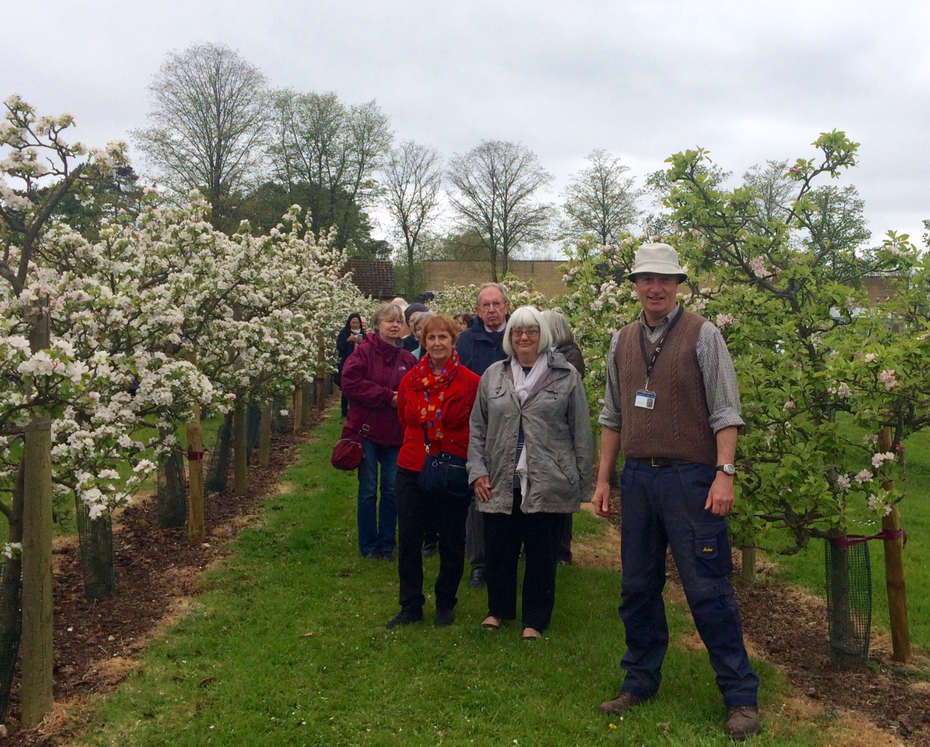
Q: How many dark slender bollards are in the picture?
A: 0